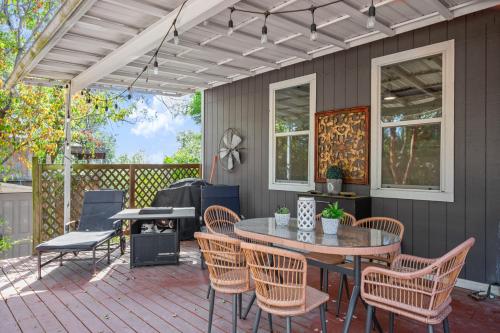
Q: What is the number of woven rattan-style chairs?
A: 6